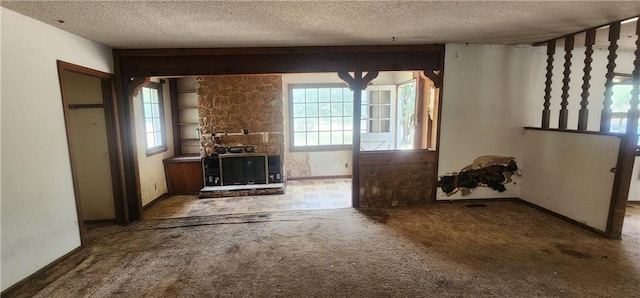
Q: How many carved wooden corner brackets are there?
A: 4